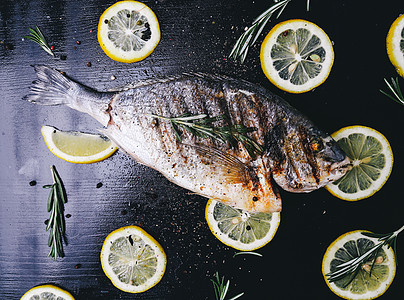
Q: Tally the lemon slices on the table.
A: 9